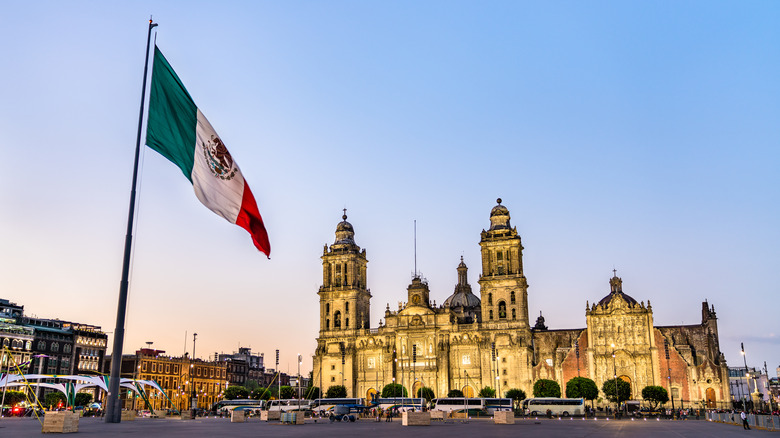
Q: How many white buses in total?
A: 7